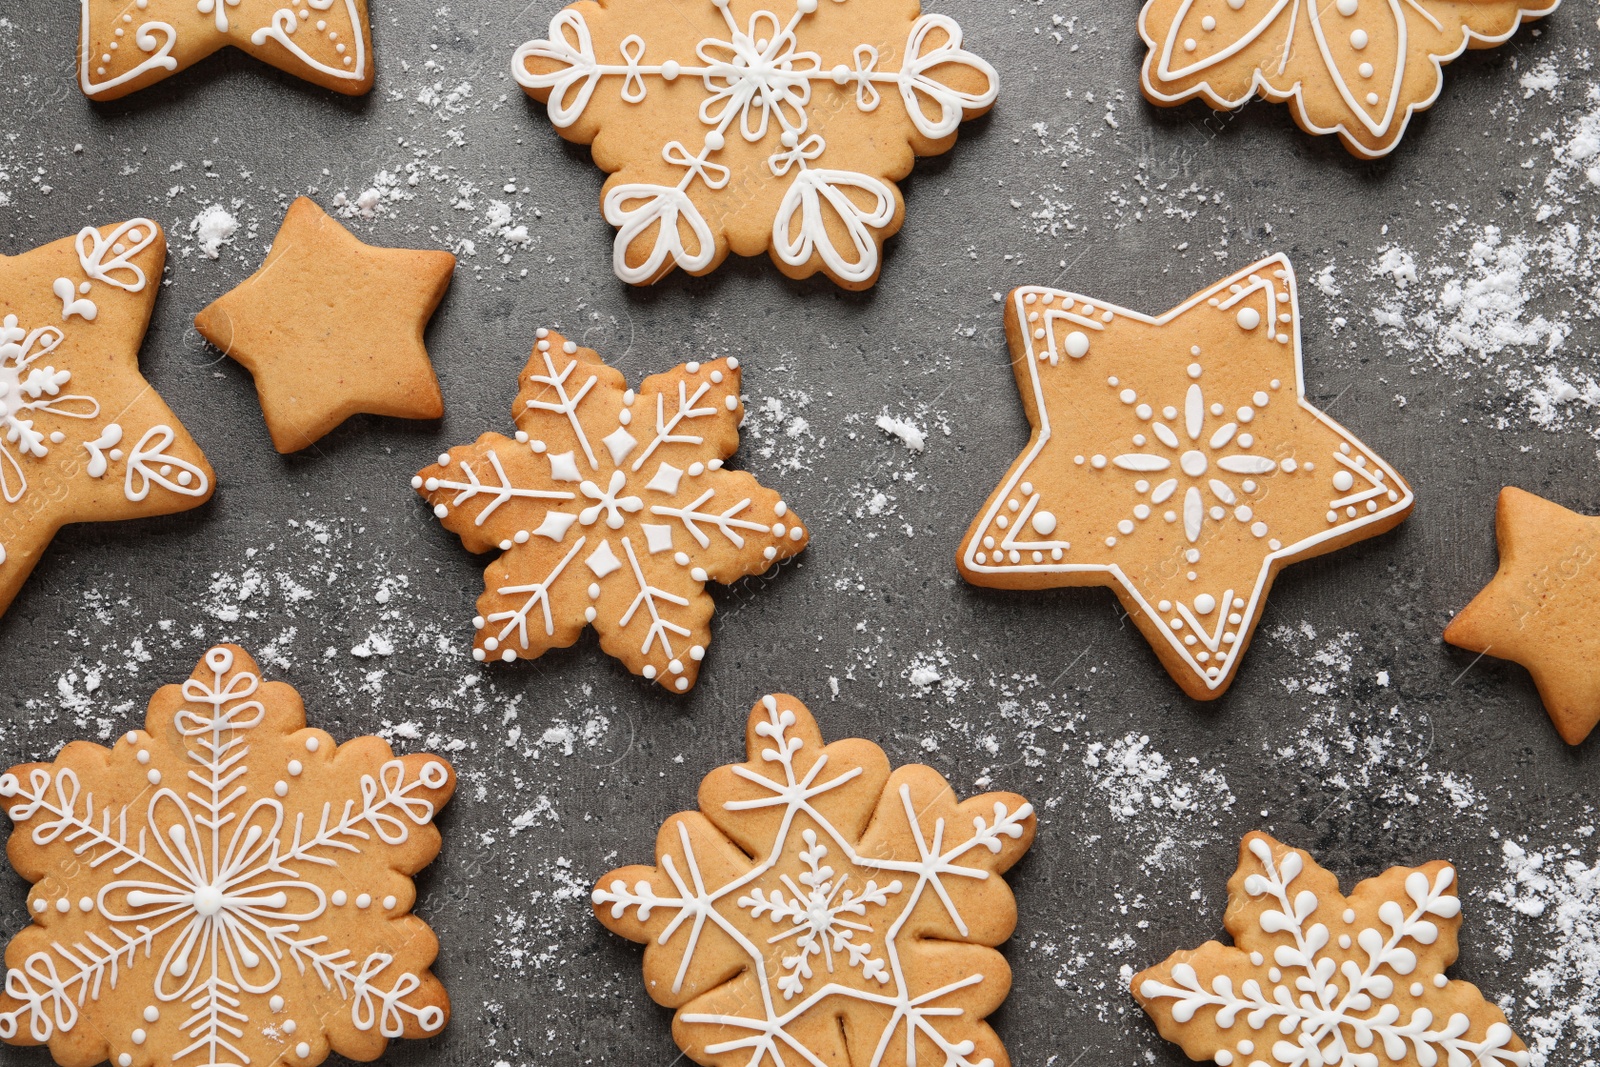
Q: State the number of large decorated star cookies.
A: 3